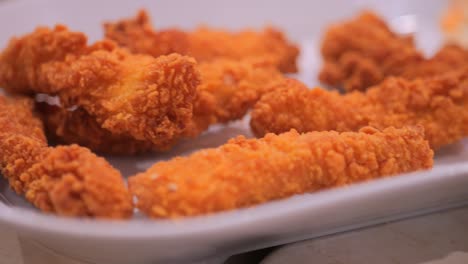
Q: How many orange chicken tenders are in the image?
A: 7